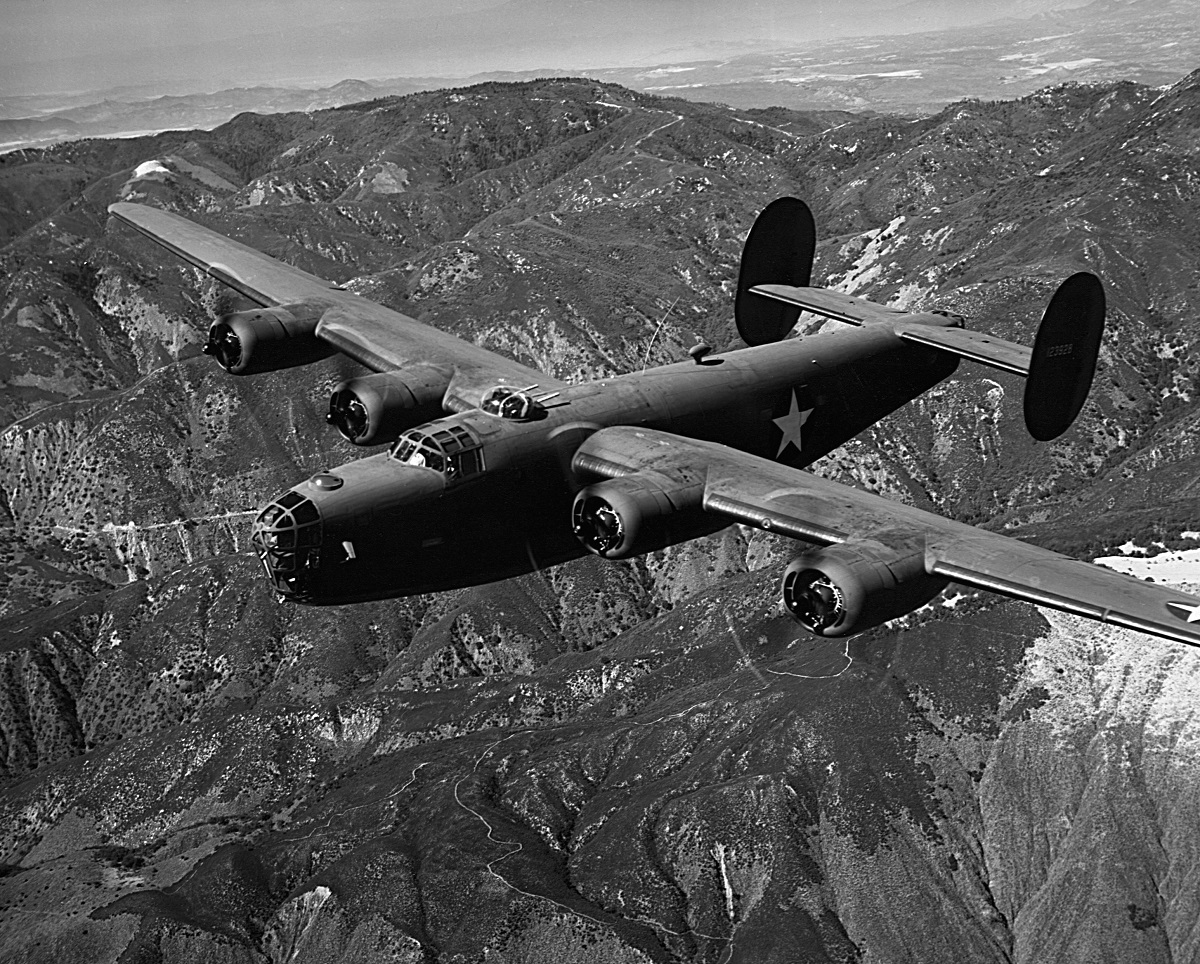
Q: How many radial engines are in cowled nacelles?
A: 4